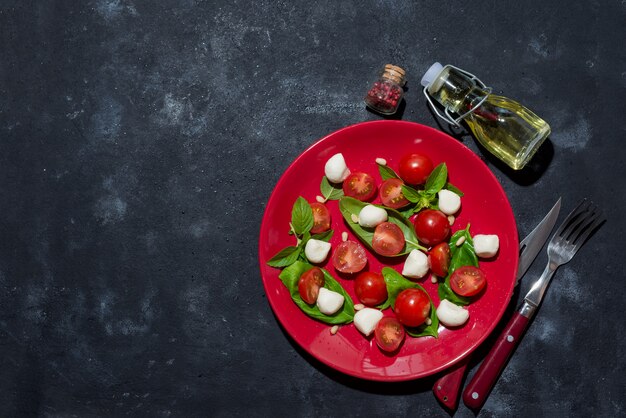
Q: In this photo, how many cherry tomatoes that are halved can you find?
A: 9